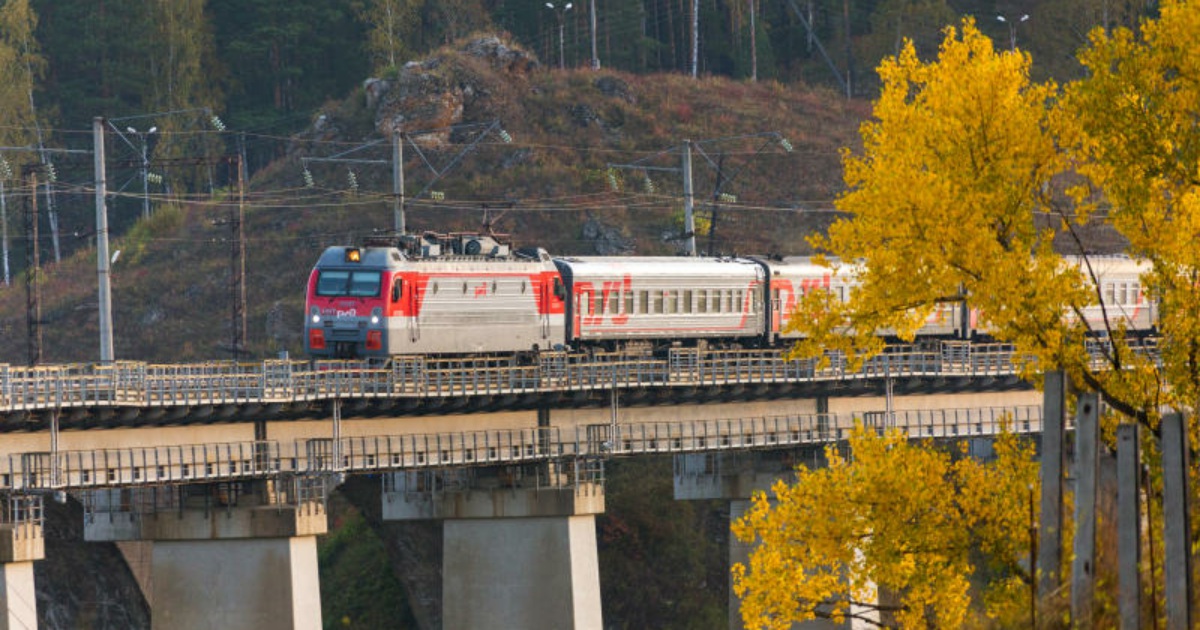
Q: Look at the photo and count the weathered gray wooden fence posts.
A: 4